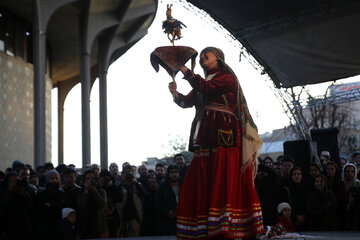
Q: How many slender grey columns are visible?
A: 4